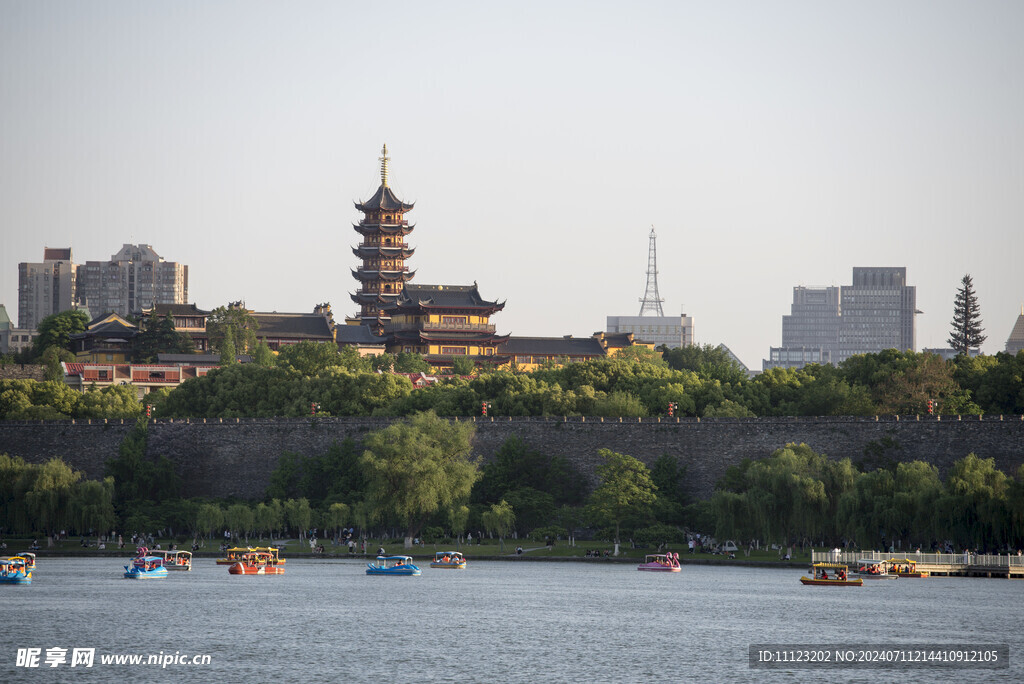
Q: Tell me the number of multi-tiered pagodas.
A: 1